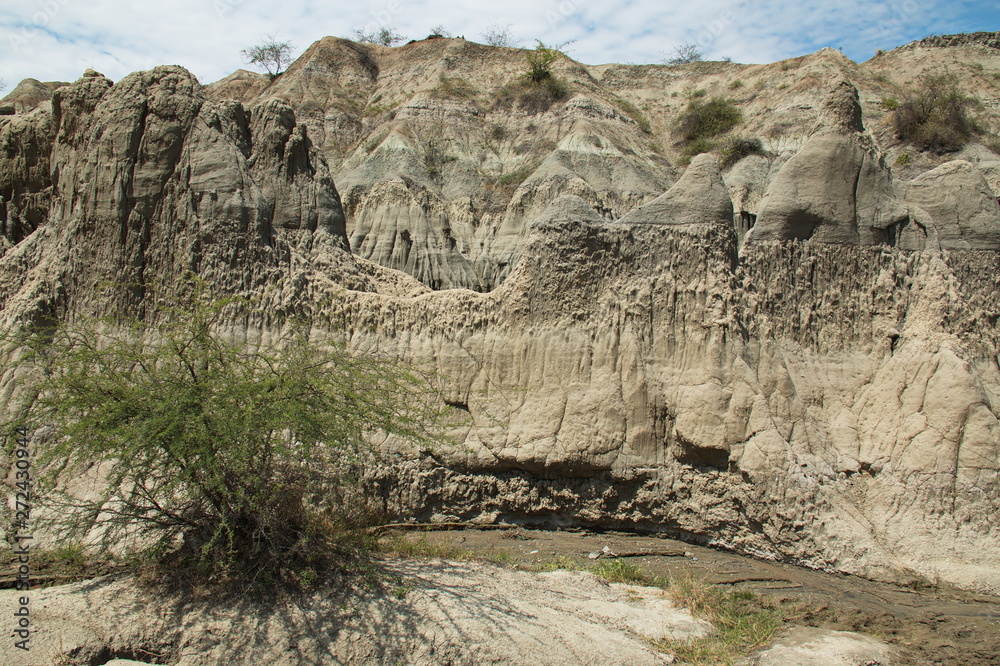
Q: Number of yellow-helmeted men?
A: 0